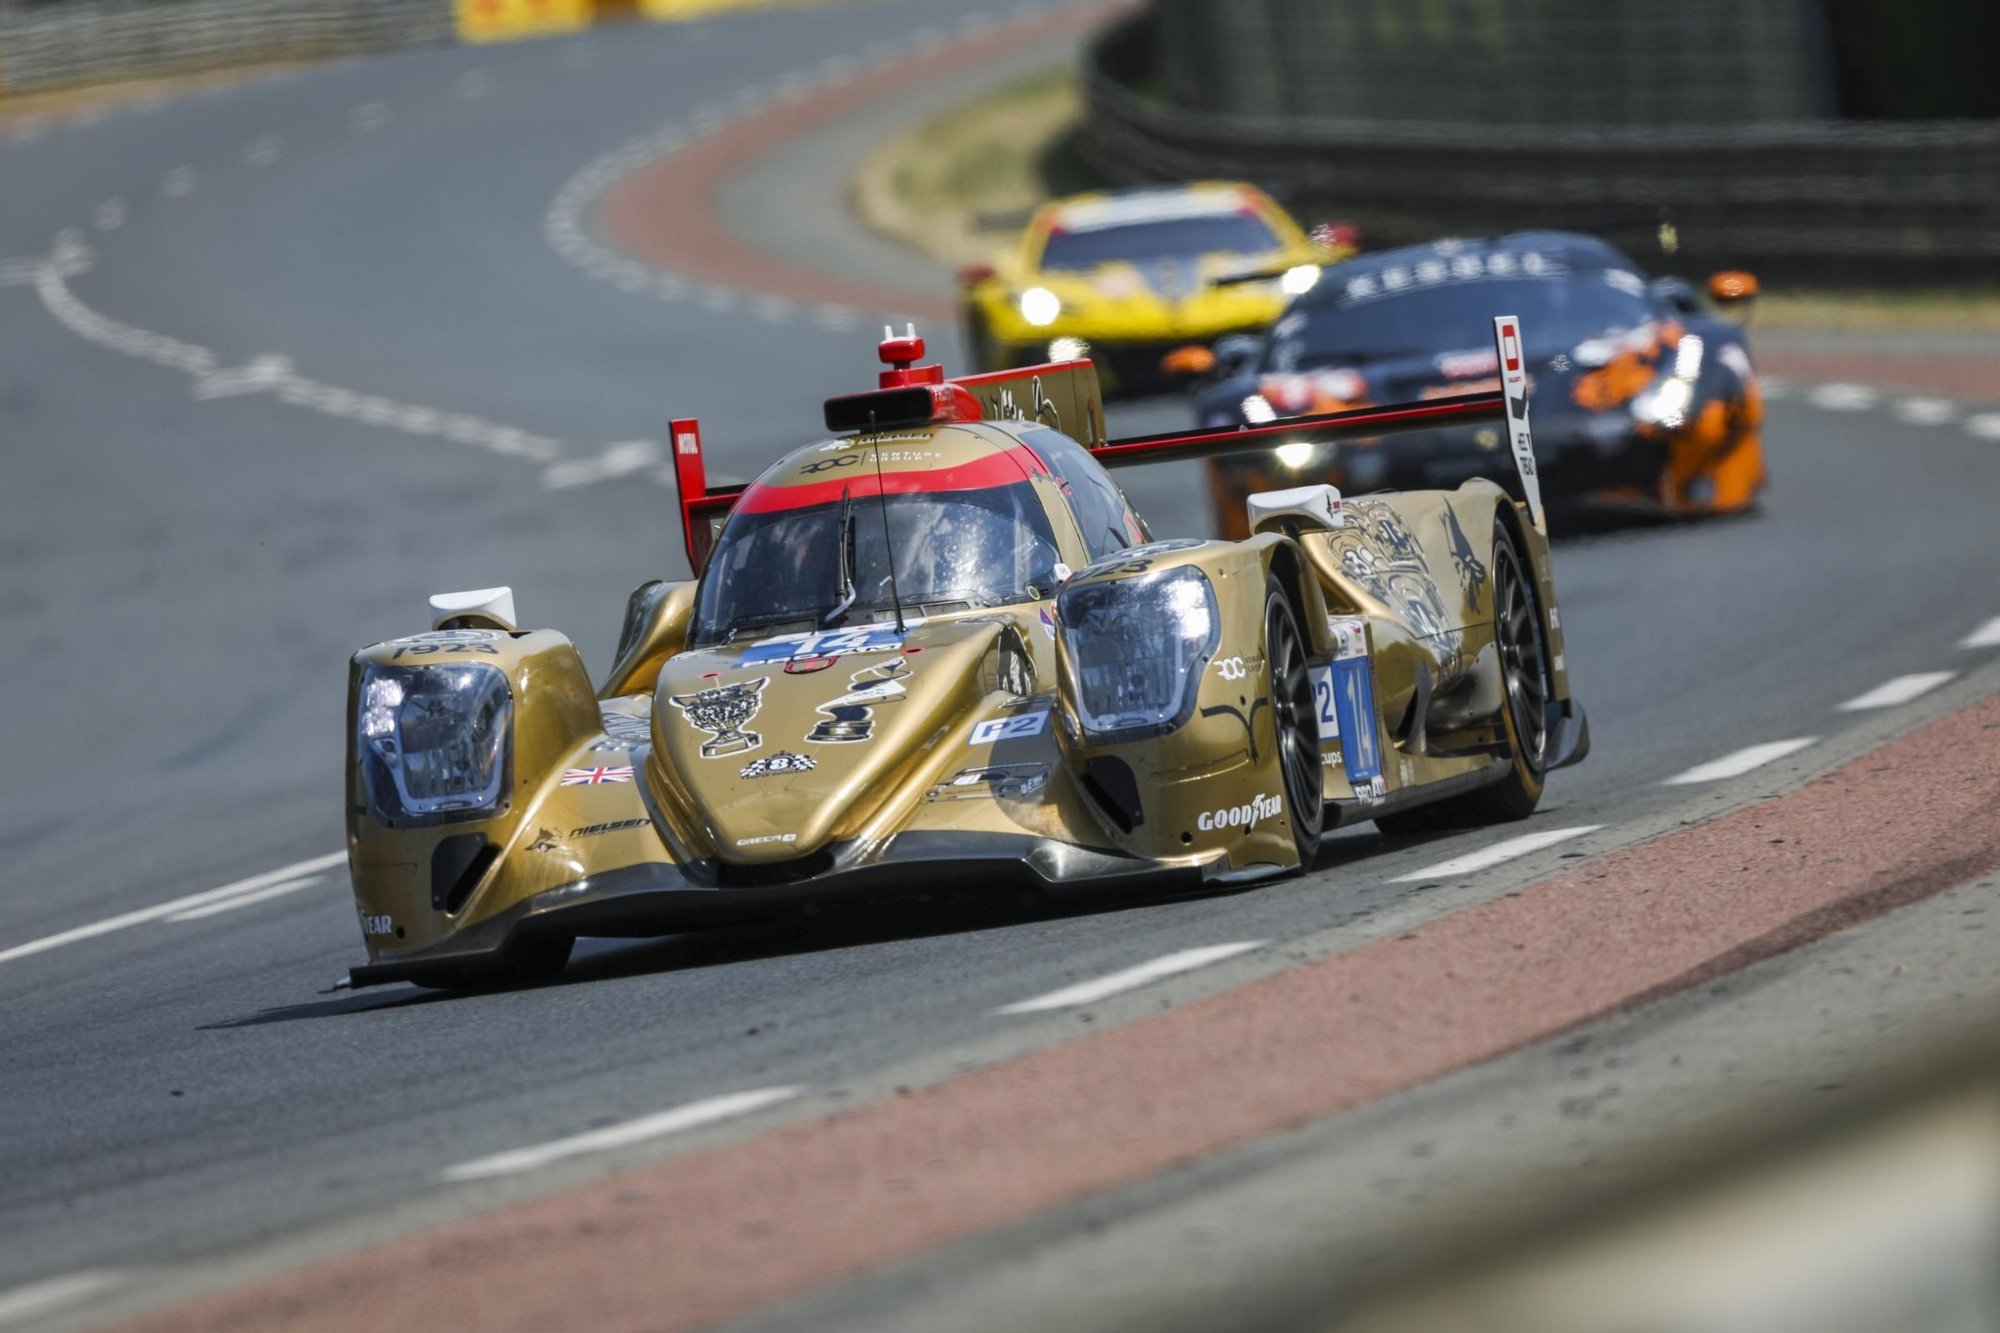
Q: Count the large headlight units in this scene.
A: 2